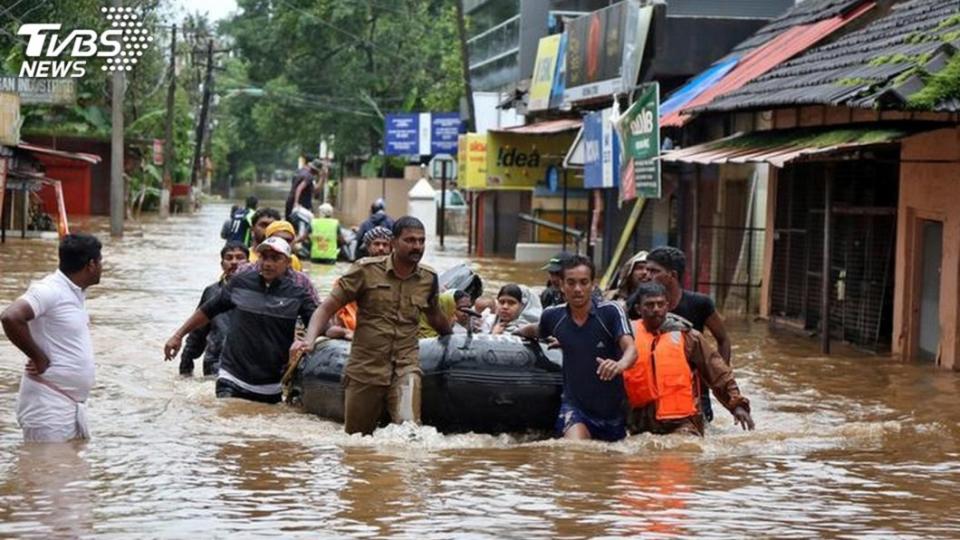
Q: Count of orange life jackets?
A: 2